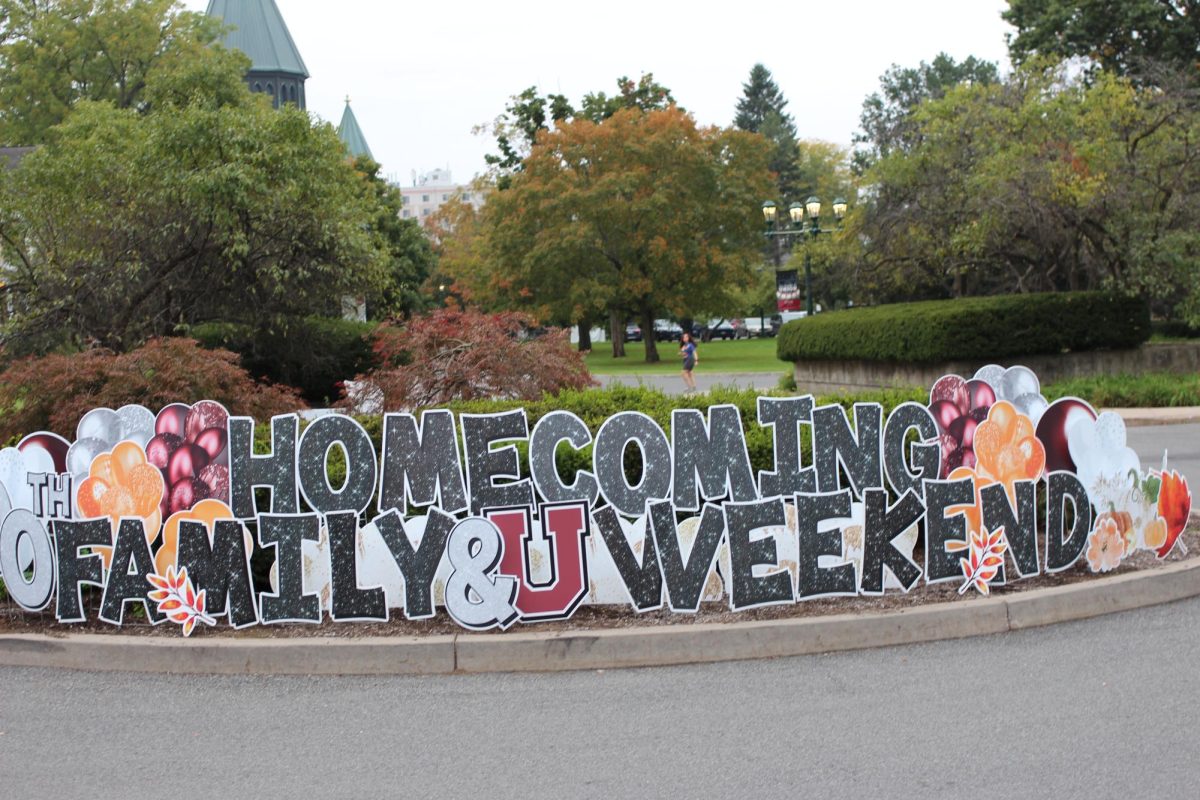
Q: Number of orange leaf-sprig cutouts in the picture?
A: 2